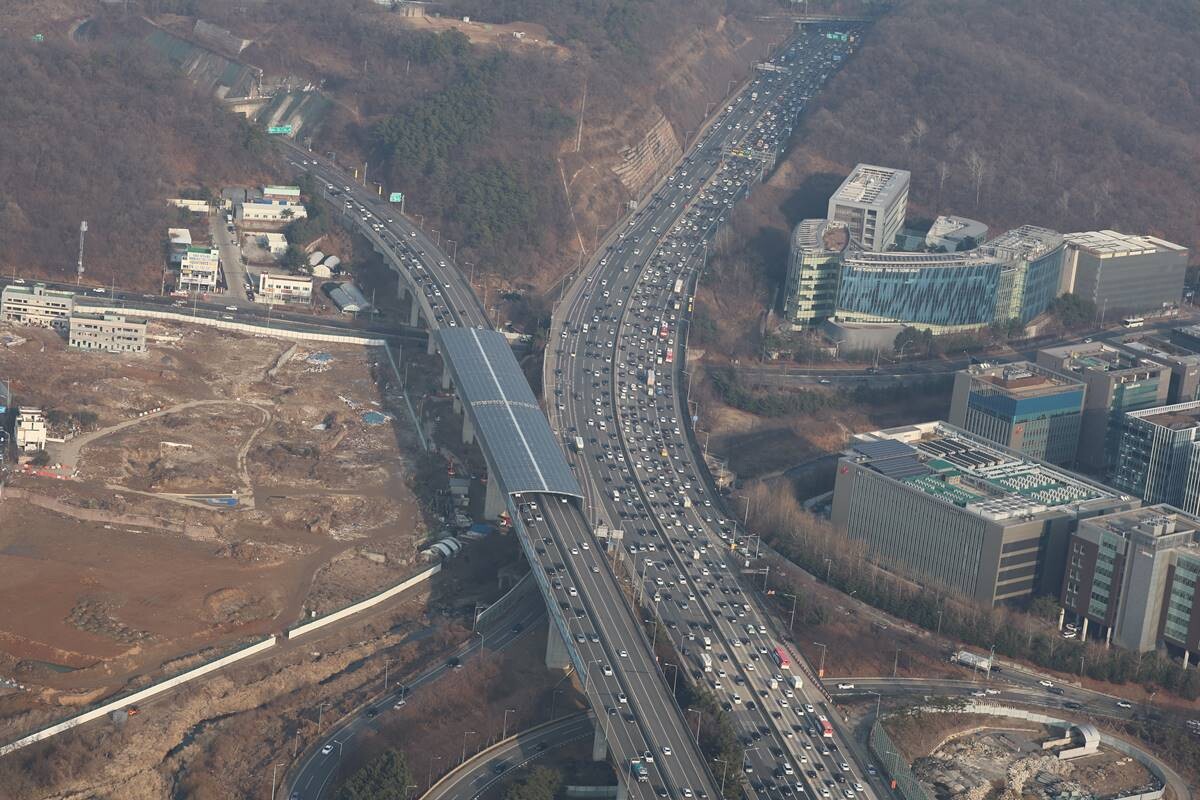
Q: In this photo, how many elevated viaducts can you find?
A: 1